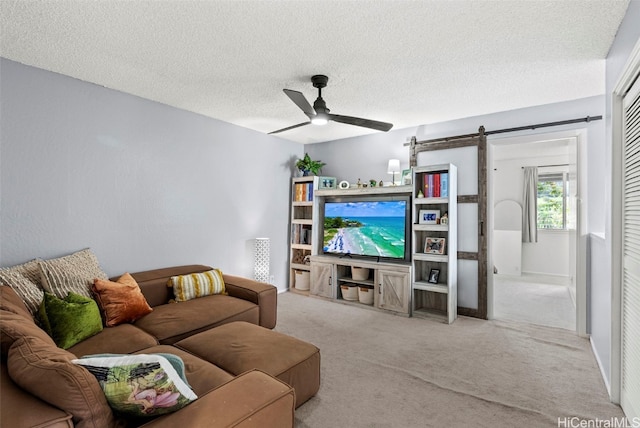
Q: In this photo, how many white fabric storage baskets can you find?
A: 4